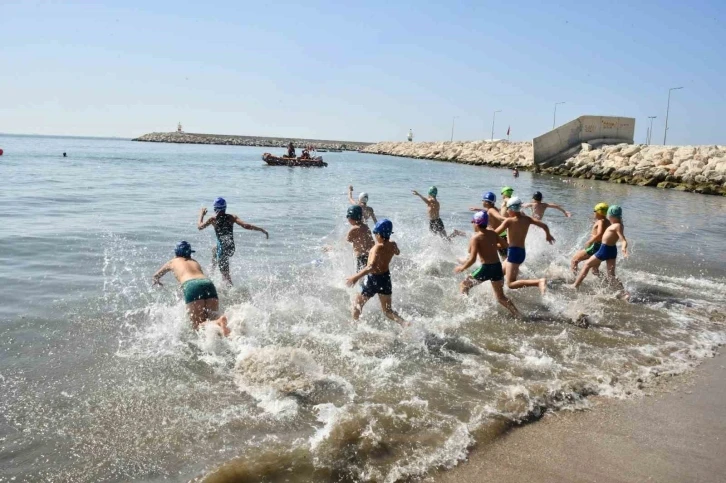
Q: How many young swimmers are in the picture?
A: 13